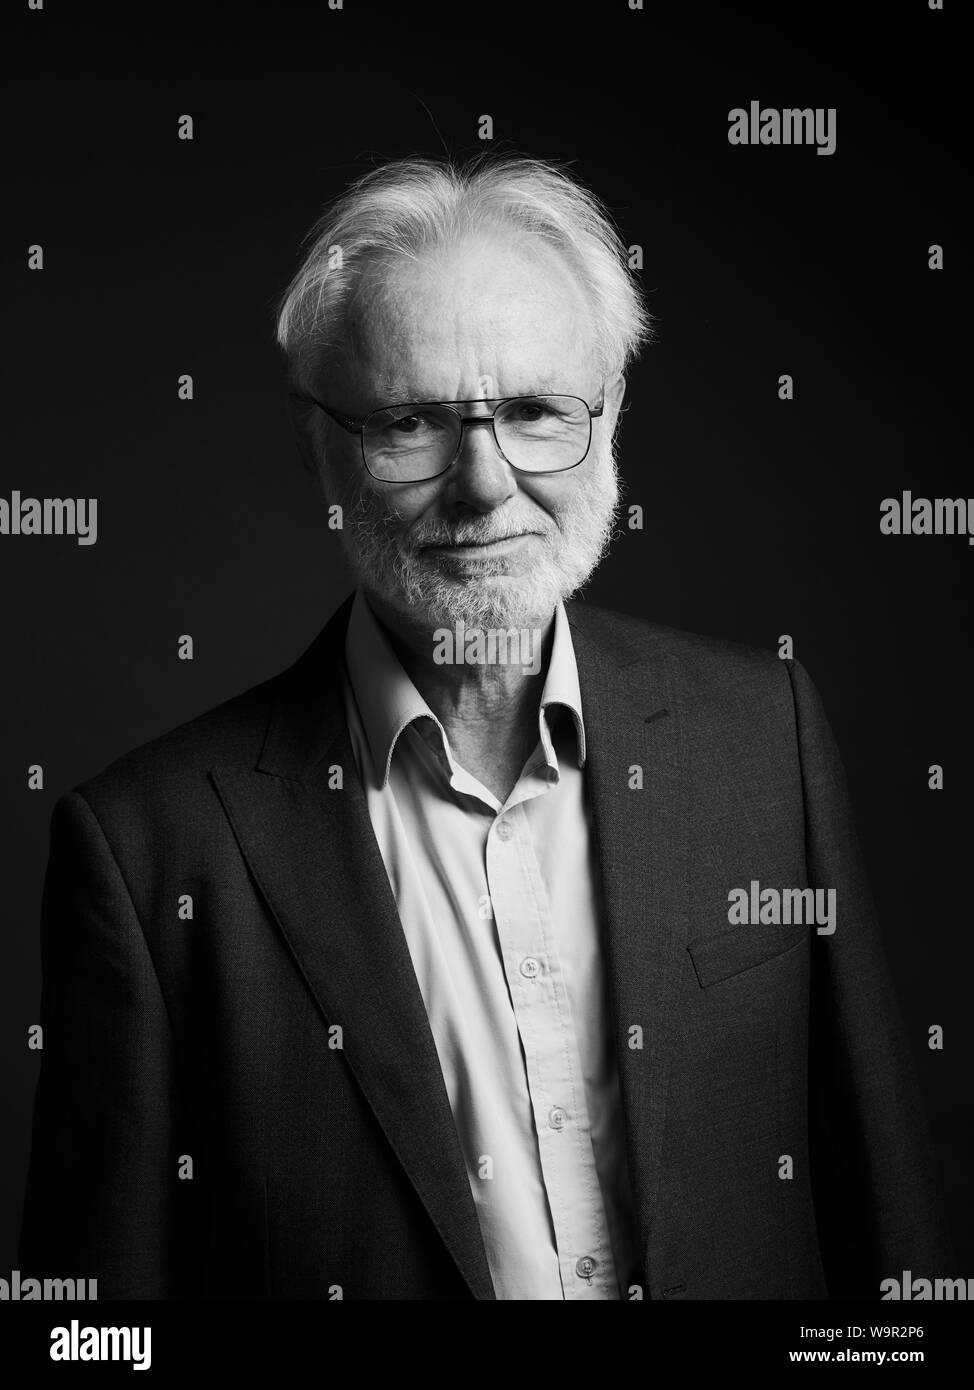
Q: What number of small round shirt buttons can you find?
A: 4